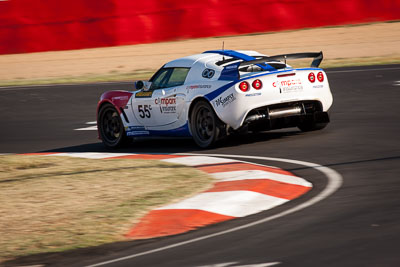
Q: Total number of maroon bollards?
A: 0